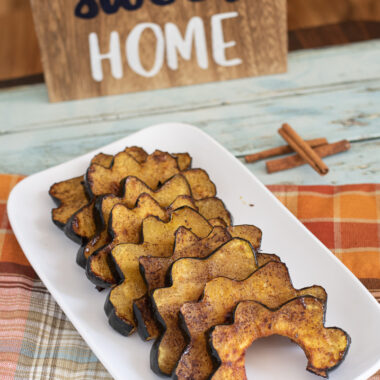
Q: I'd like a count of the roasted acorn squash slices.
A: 9